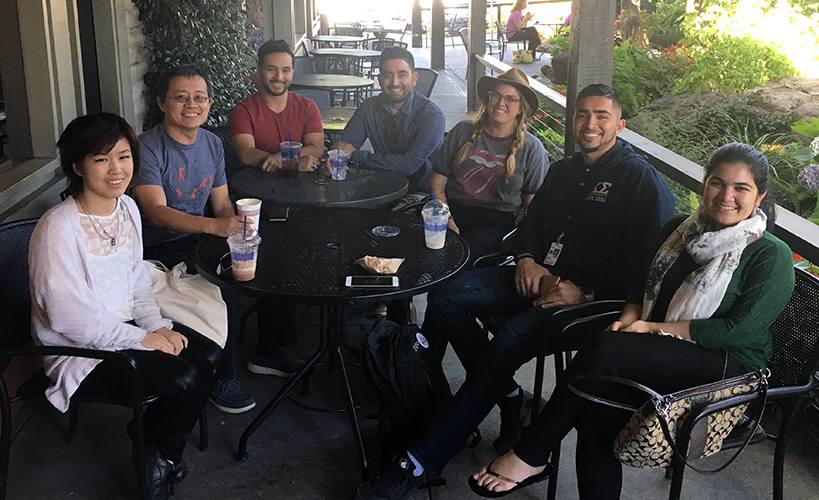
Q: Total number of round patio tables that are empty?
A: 4